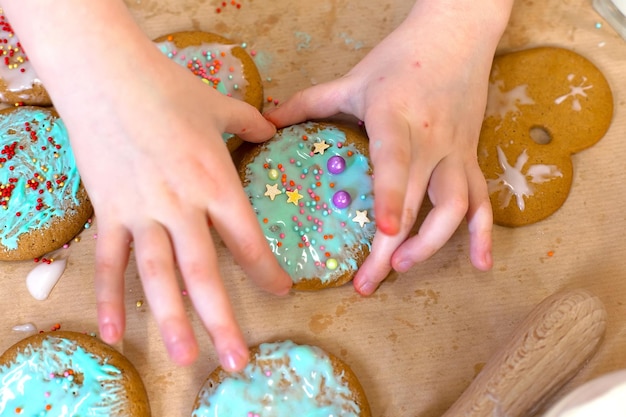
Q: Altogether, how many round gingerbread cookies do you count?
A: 6